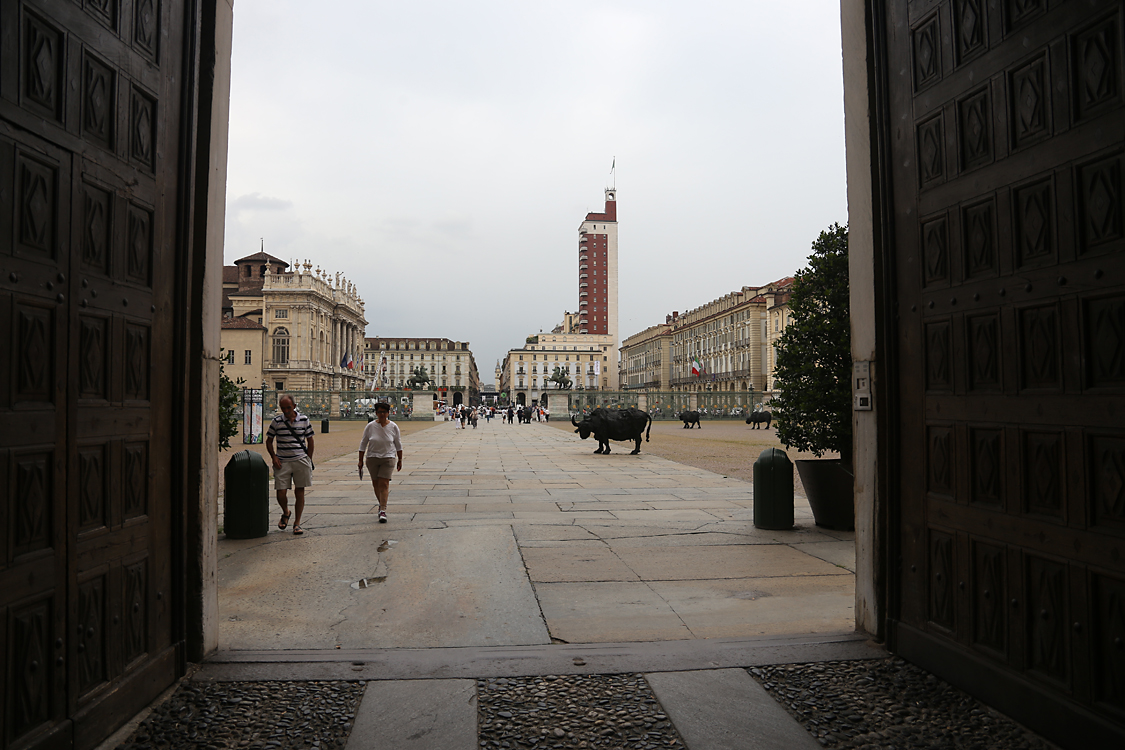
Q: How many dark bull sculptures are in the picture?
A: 3